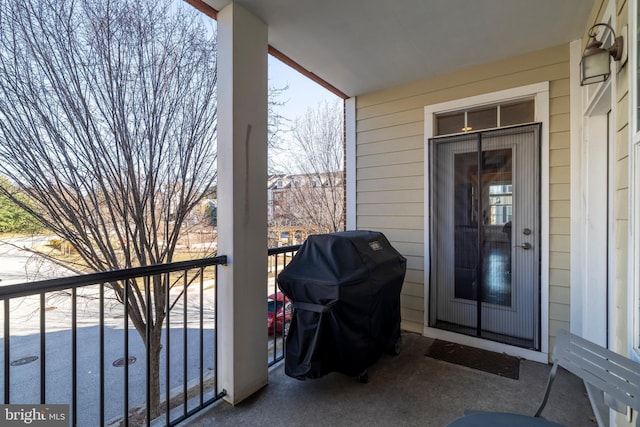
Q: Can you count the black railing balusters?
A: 13